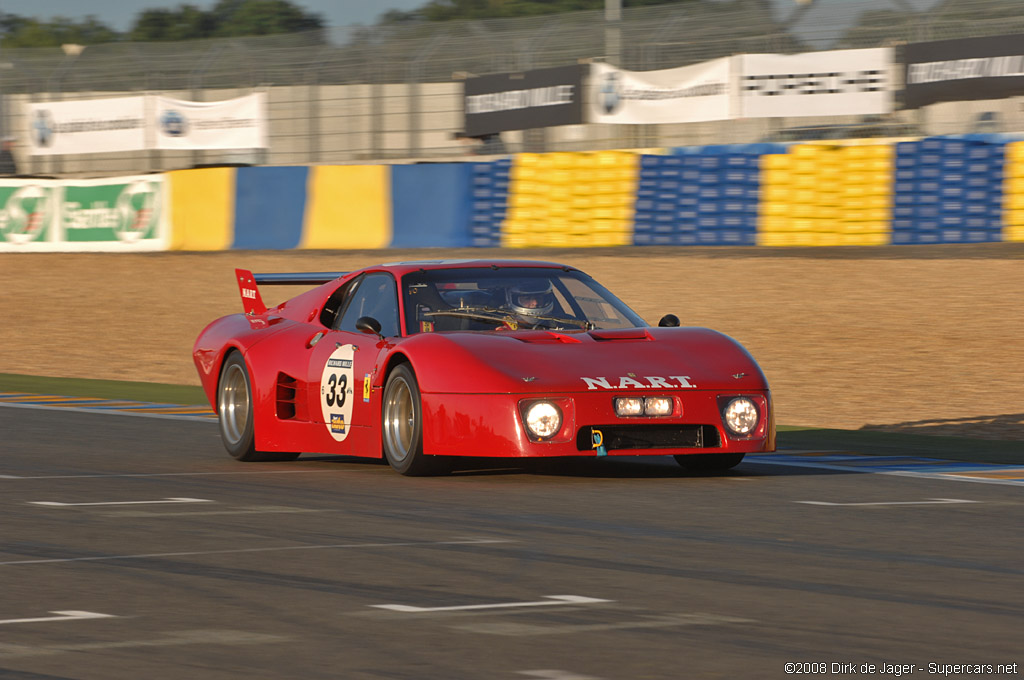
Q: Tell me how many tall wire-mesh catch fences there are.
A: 1